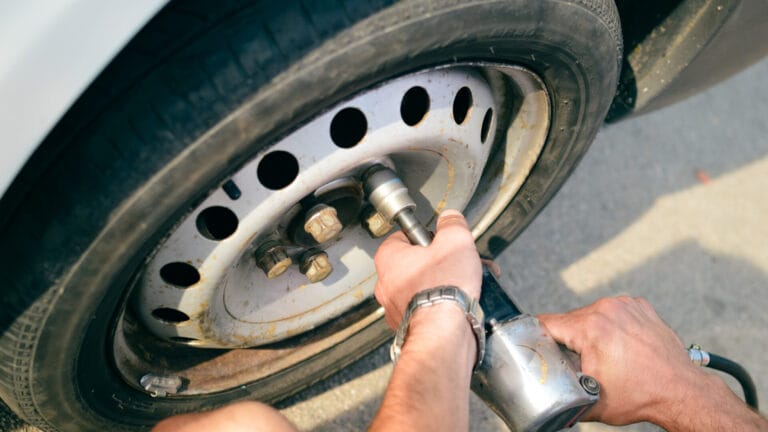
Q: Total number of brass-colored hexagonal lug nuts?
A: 4